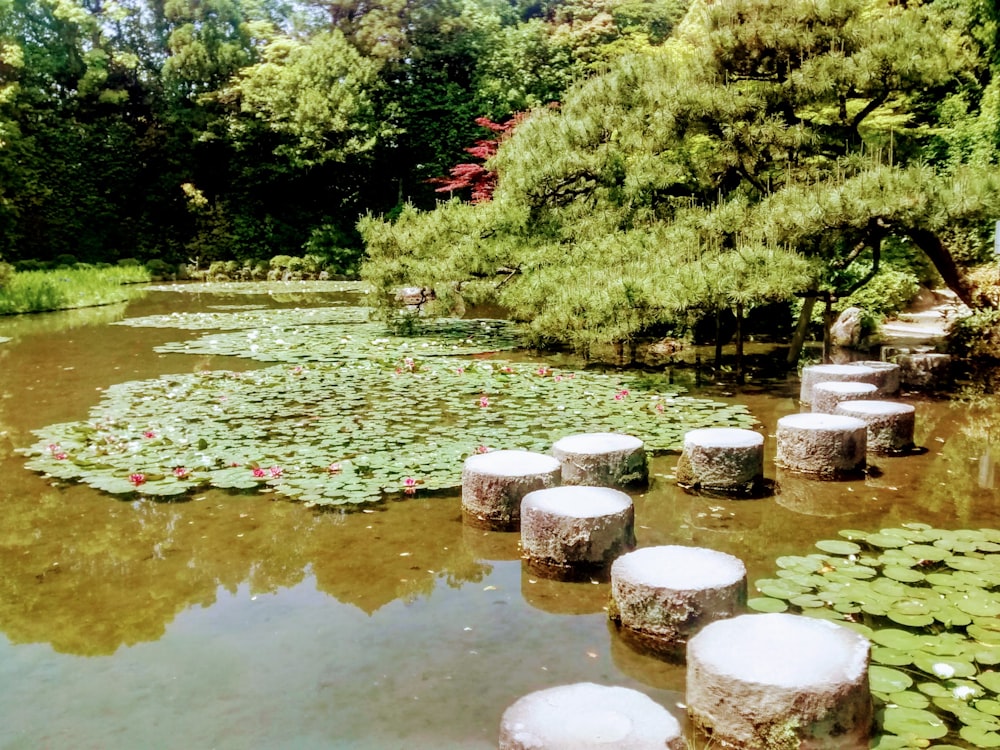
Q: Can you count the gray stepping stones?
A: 12